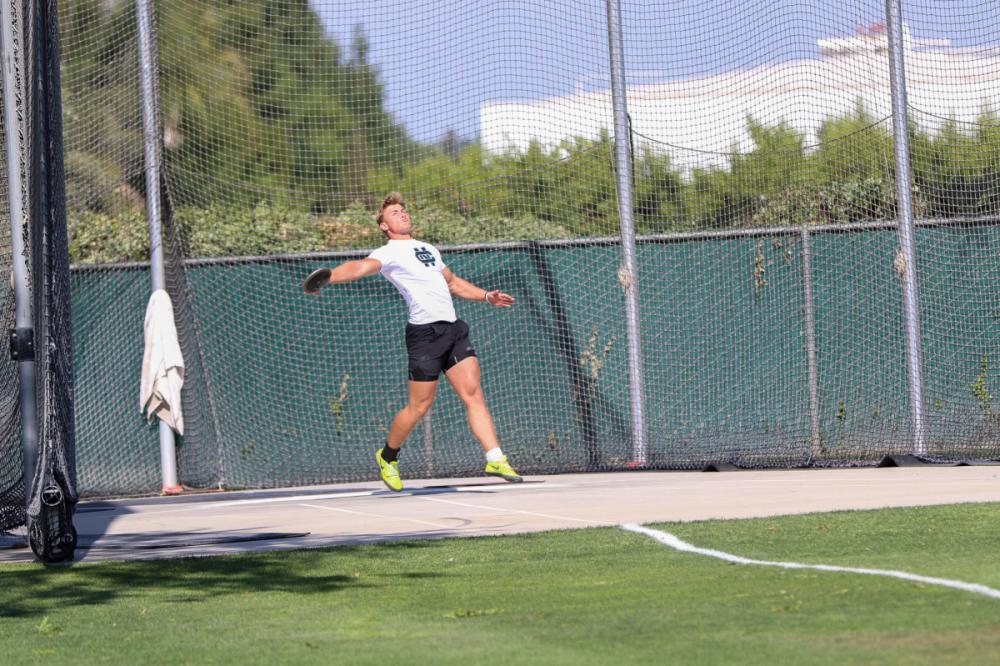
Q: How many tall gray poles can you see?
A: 4